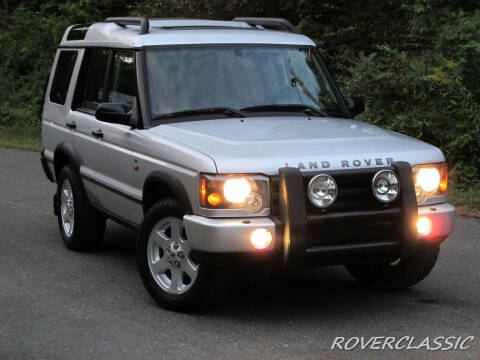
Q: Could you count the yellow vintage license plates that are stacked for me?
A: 0